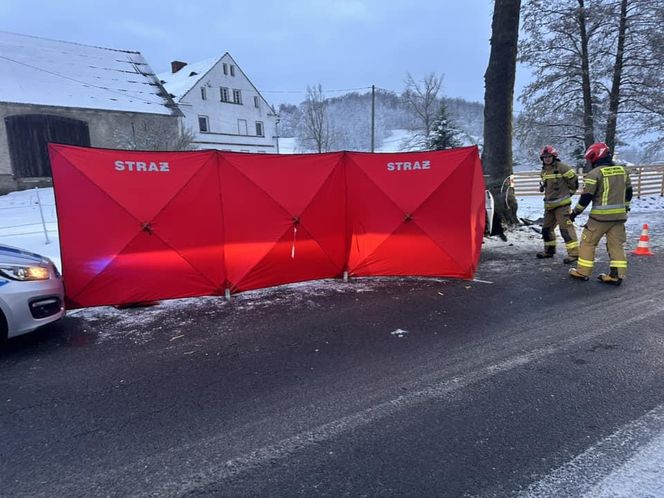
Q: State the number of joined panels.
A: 3